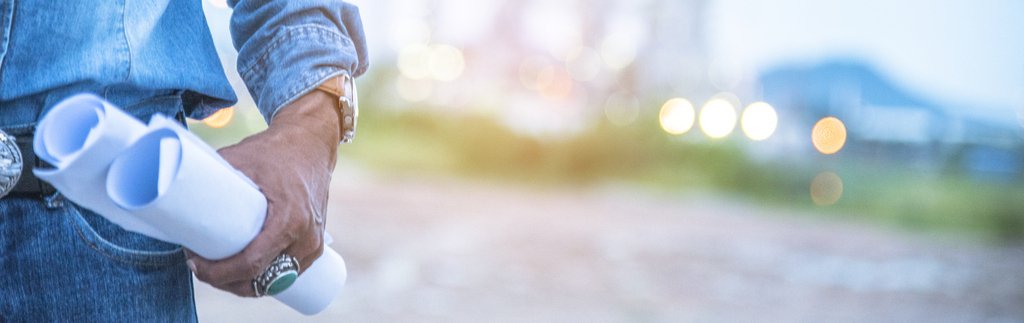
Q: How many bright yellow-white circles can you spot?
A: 3